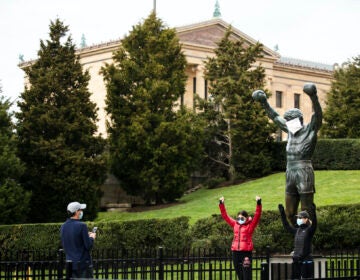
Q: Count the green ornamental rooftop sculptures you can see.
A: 4